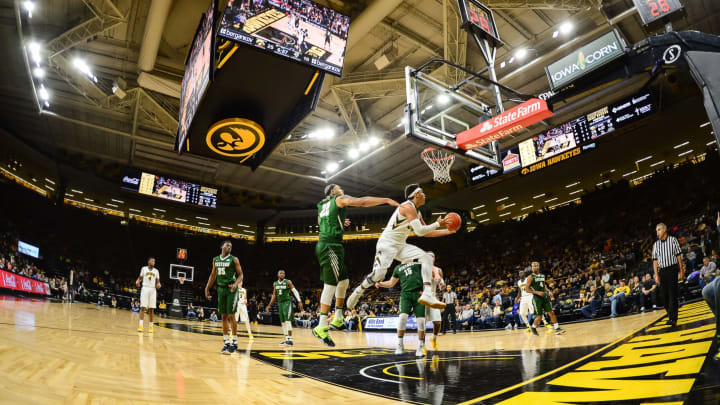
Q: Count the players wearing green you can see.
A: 5